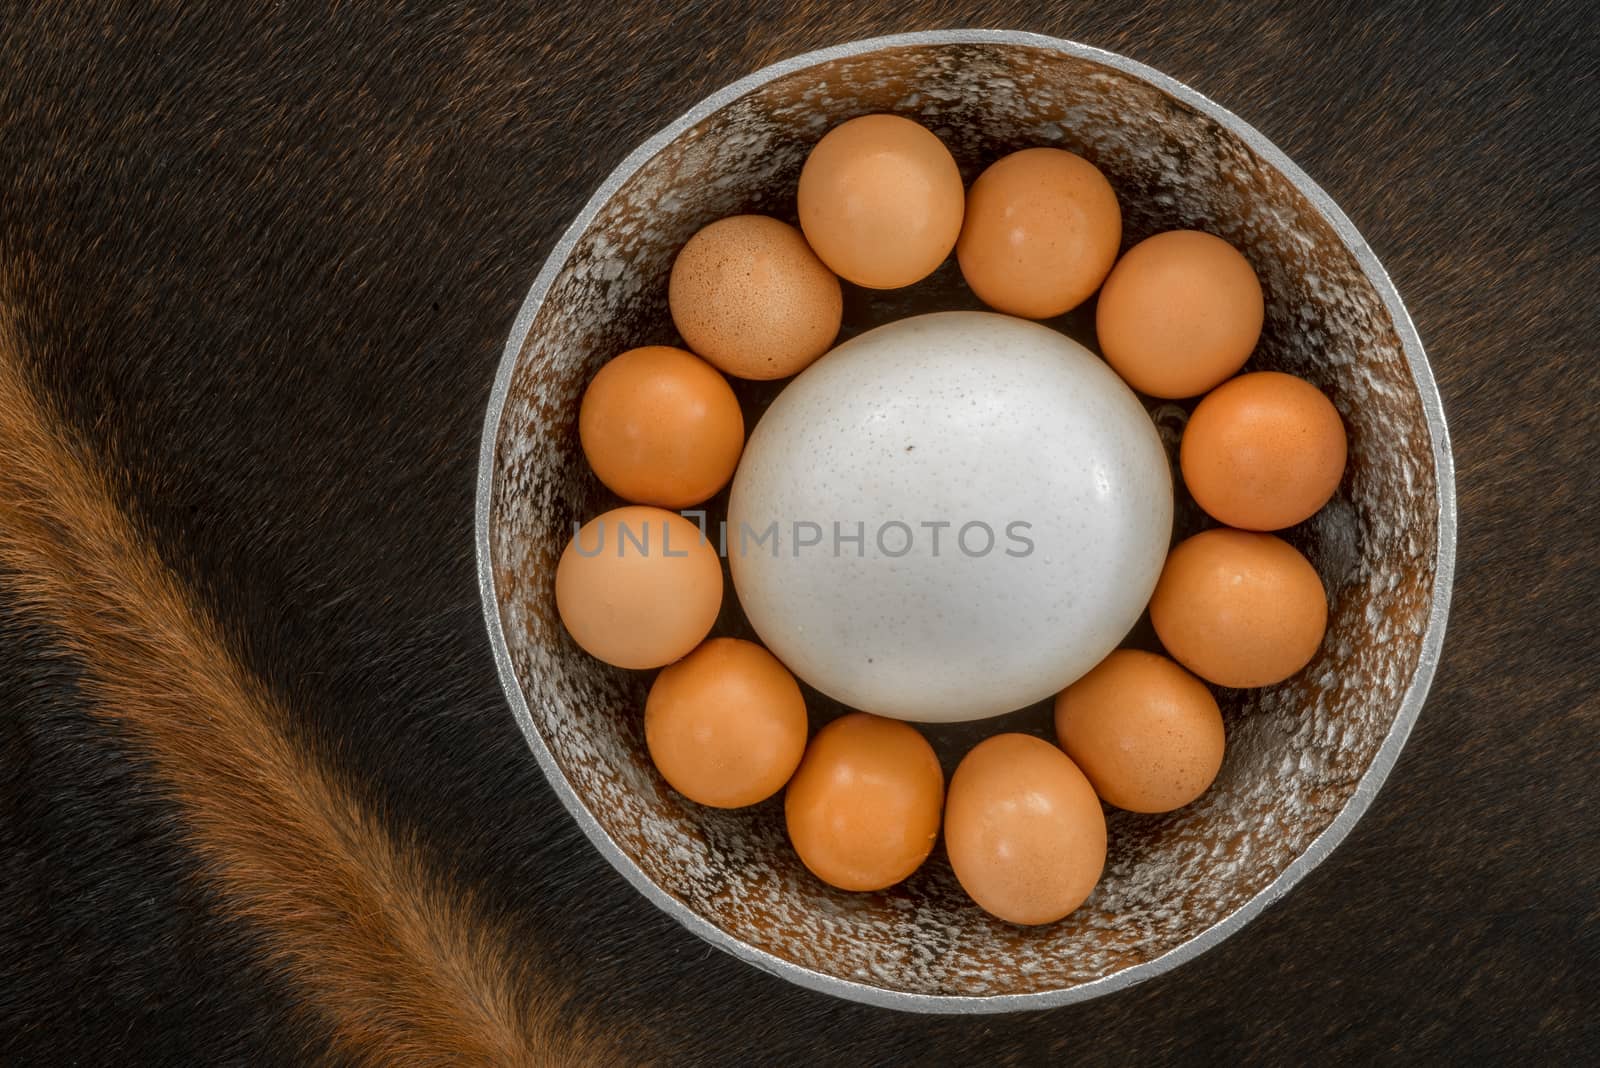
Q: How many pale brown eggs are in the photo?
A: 12